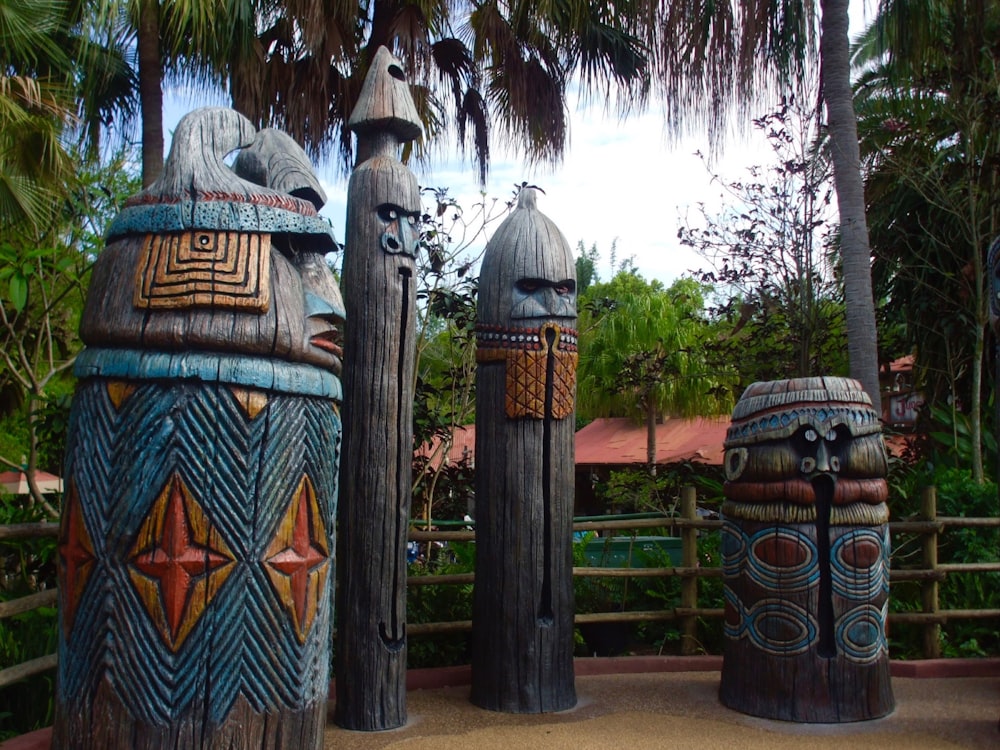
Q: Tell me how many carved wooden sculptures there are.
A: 4